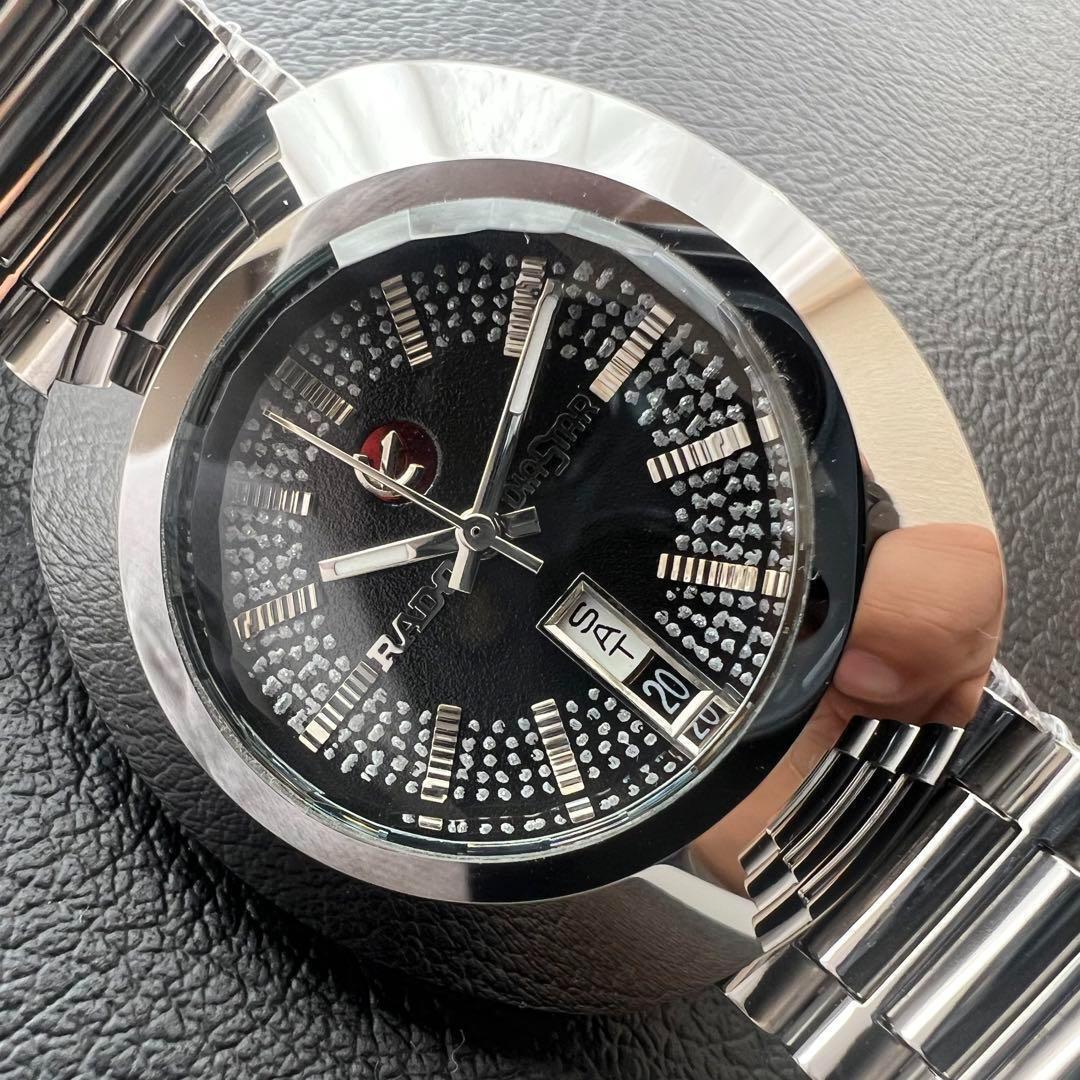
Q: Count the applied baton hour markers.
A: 11